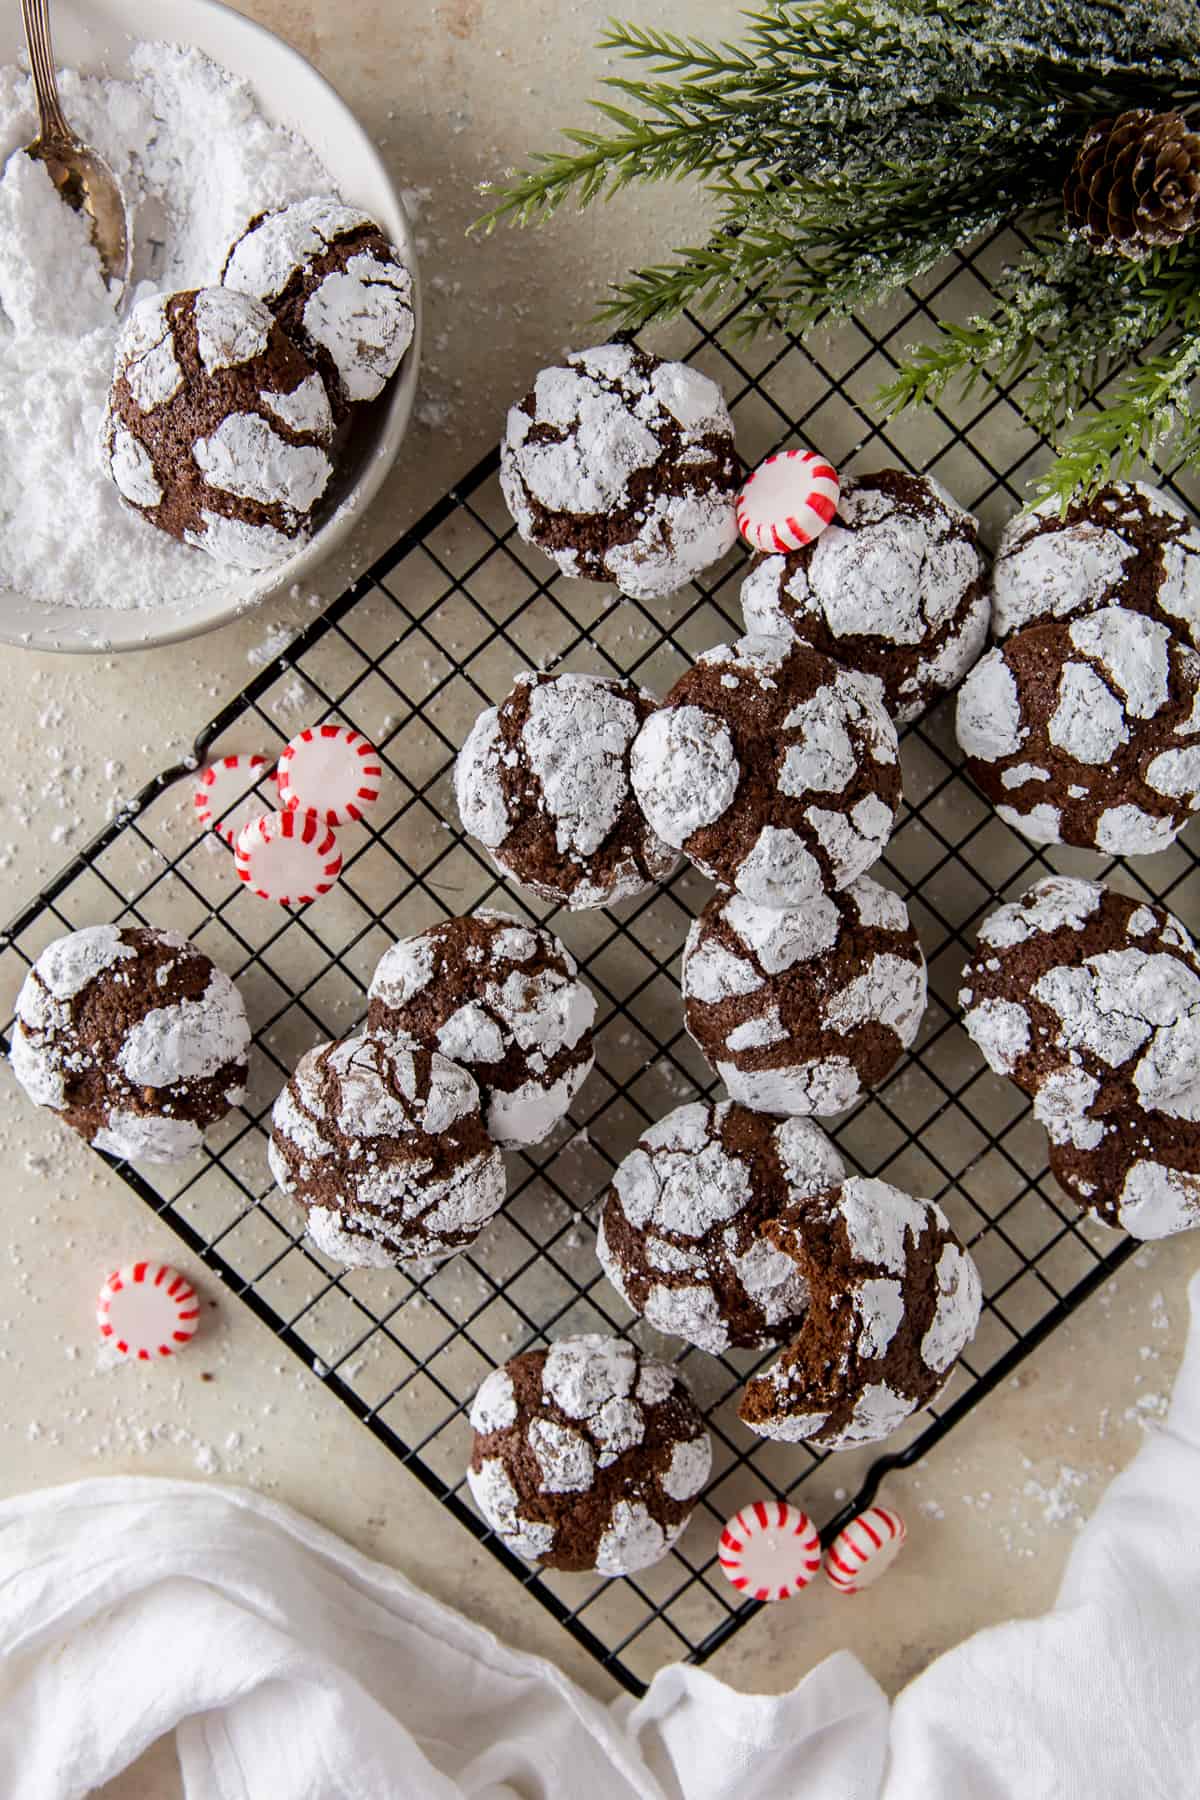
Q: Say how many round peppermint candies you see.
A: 7